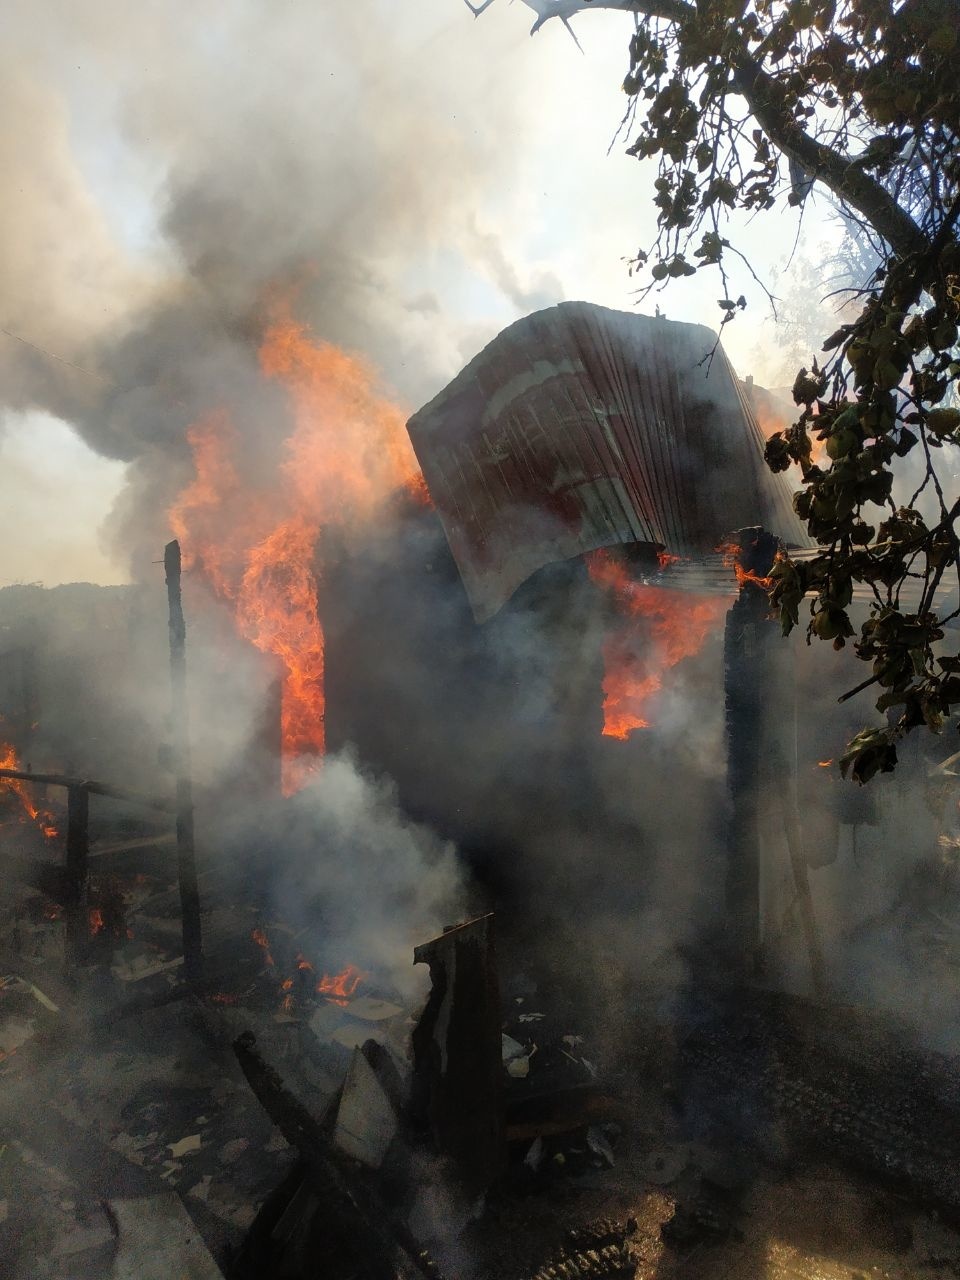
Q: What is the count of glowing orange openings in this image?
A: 2